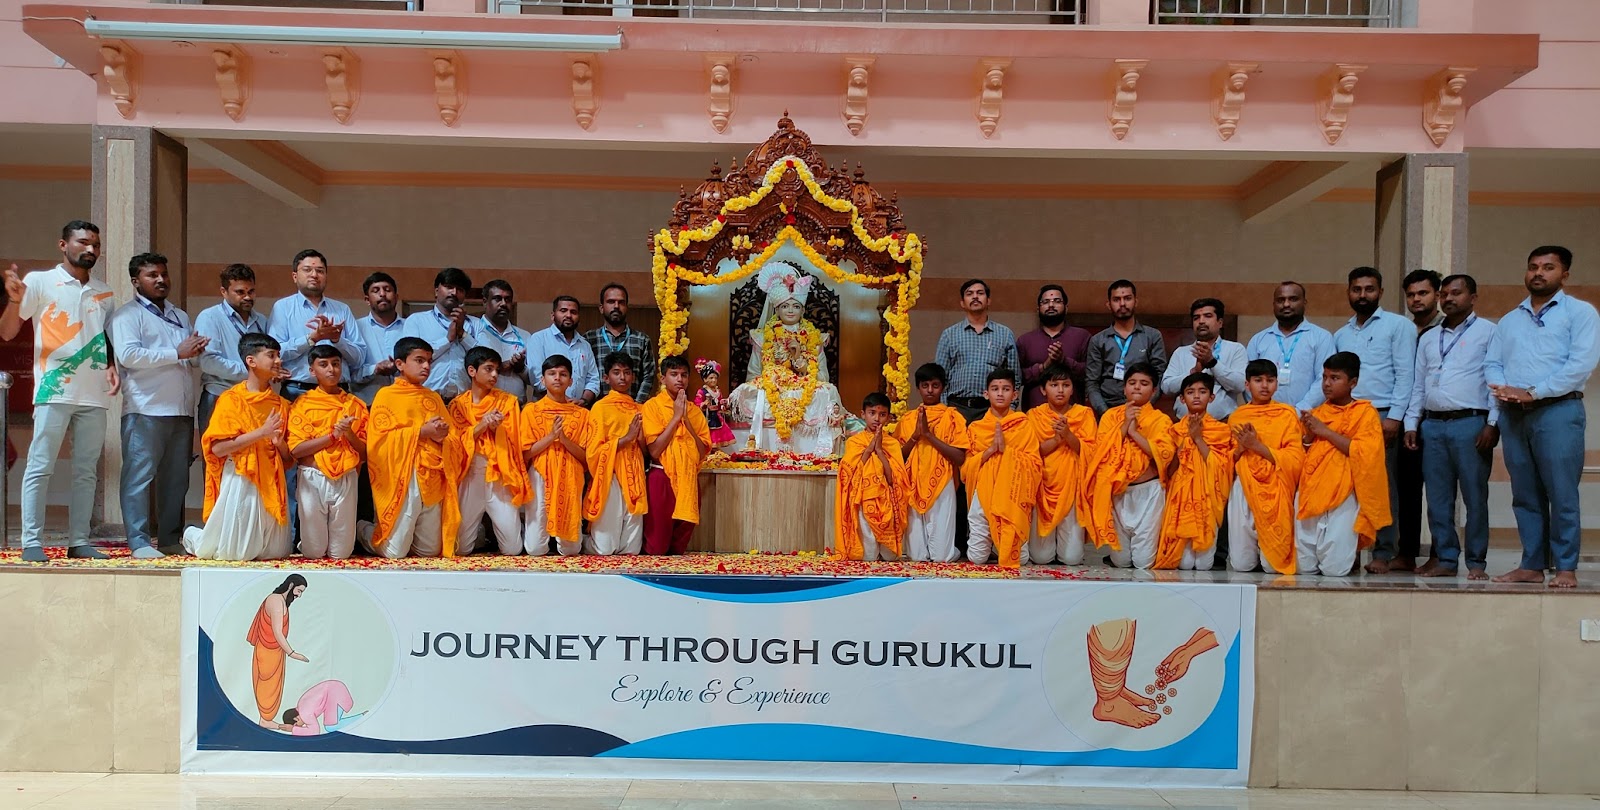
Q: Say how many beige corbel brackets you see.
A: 12